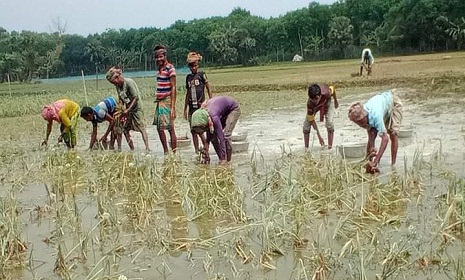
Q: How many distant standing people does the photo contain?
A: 1